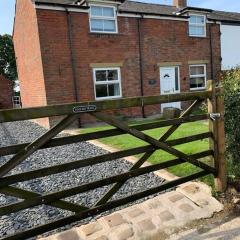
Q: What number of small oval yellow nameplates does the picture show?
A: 0